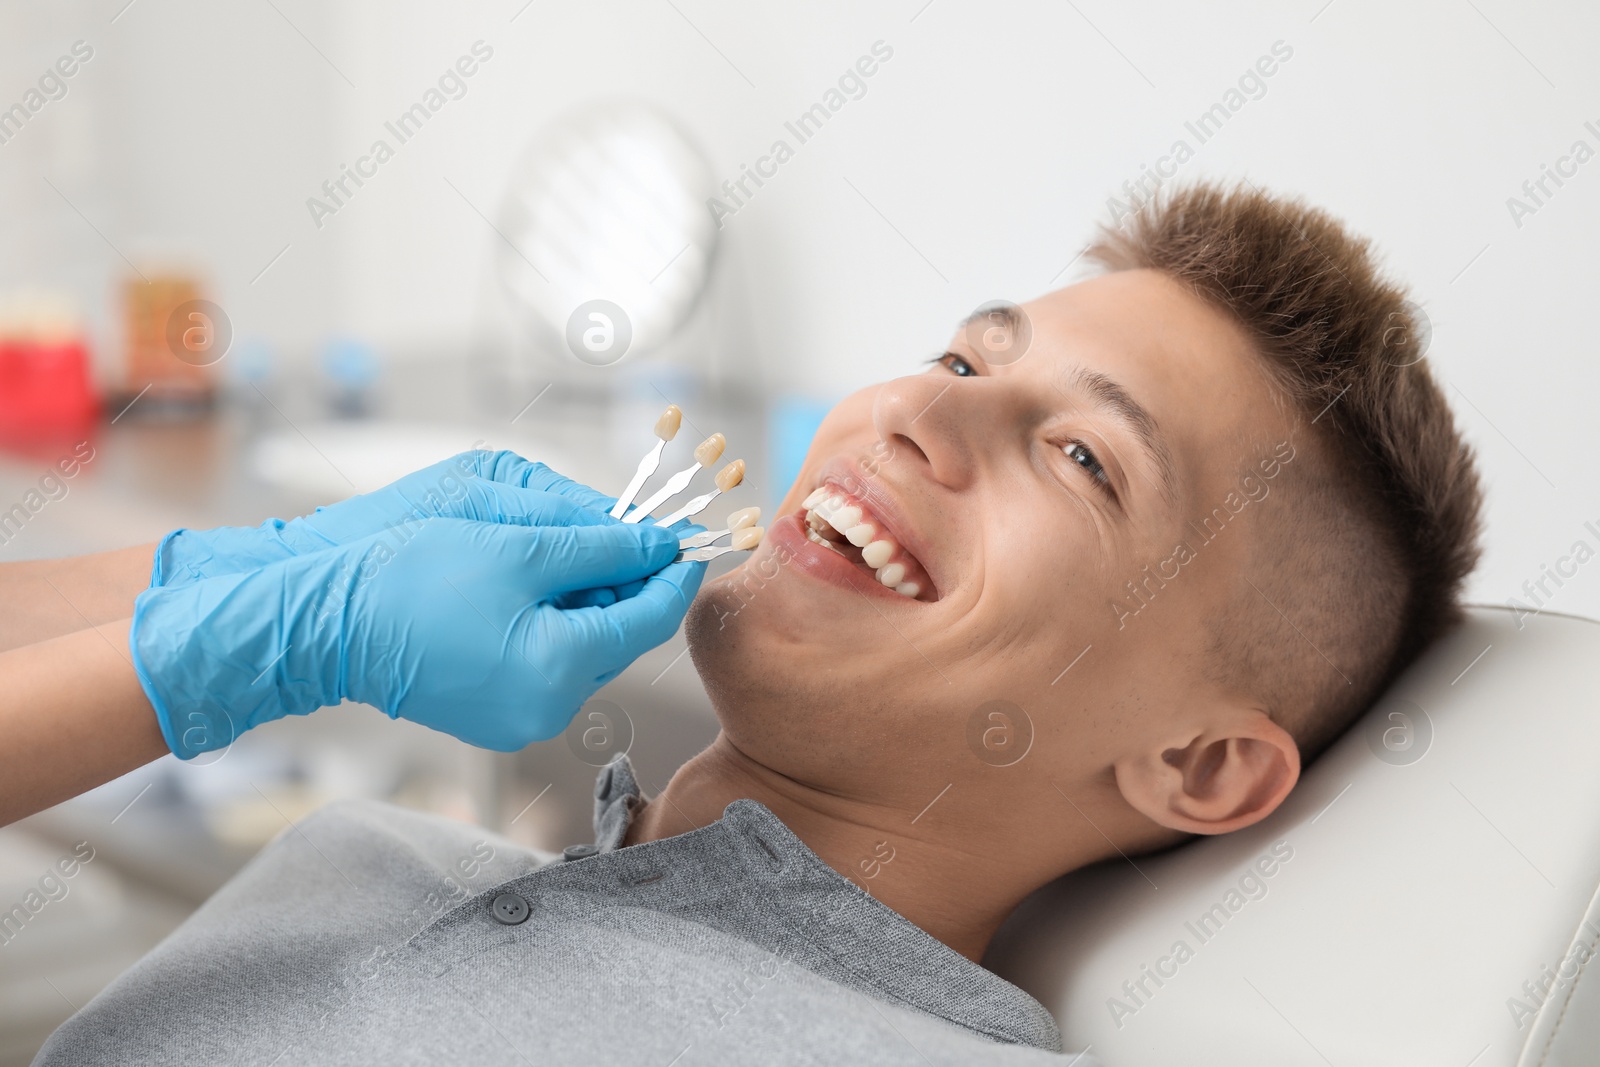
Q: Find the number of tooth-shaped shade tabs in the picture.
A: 5